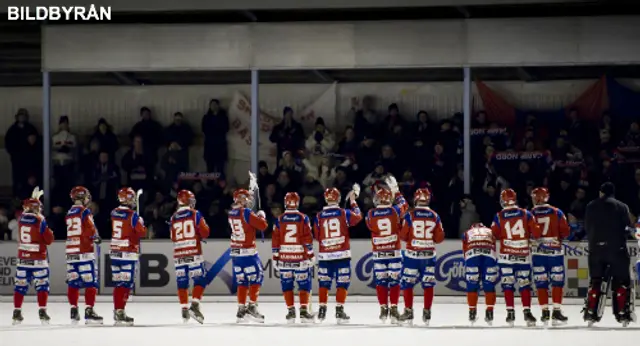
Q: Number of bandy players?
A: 13